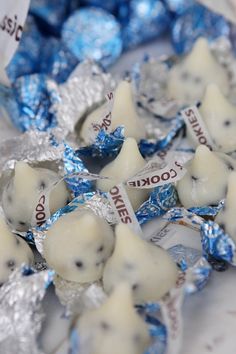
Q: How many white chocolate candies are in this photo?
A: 11